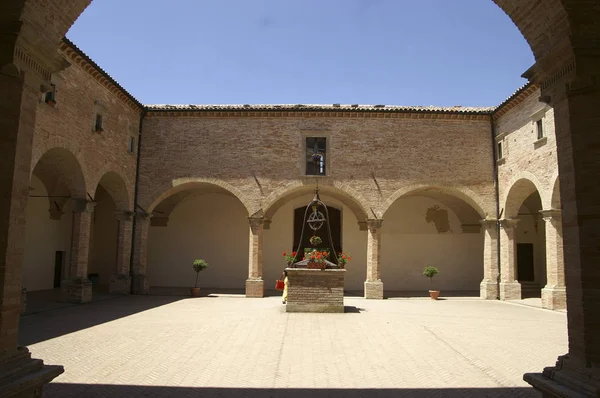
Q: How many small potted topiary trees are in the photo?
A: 2